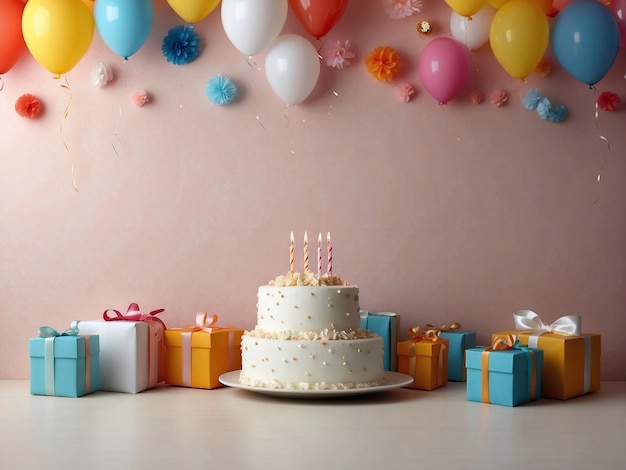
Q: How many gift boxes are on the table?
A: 8